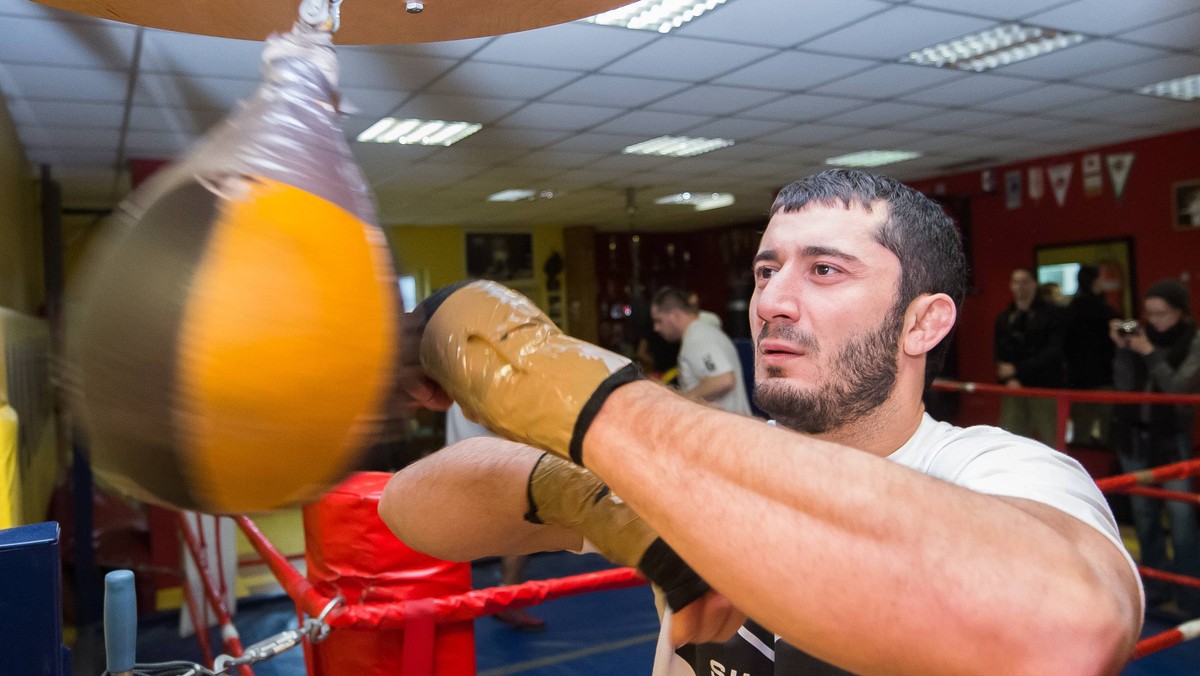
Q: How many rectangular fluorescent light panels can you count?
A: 8